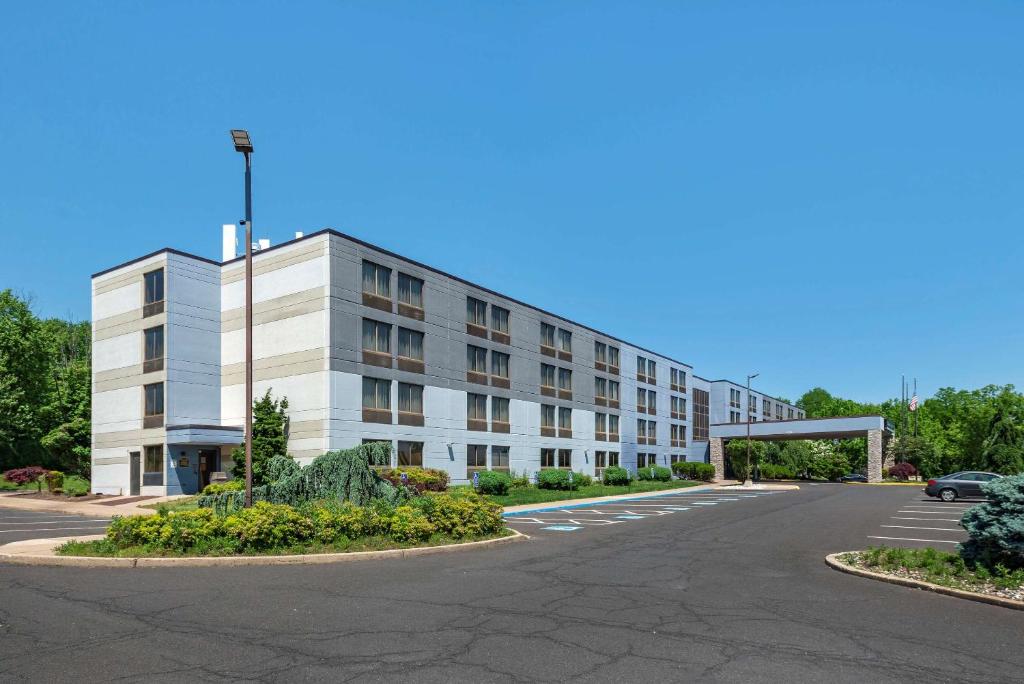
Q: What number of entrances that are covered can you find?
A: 2